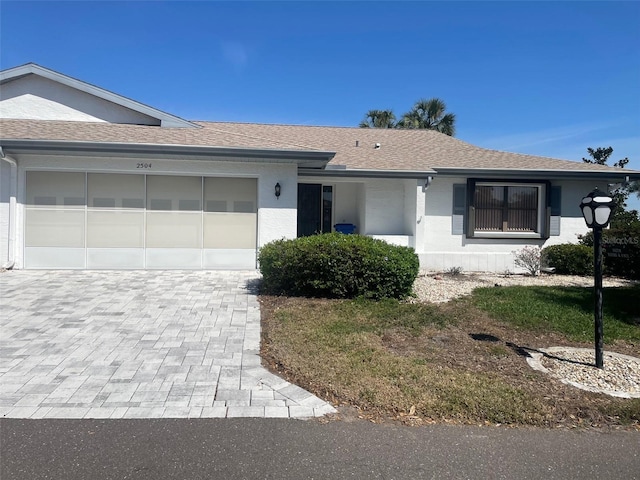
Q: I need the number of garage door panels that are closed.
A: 4